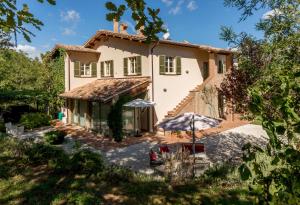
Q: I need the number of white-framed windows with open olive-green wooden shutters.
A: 4